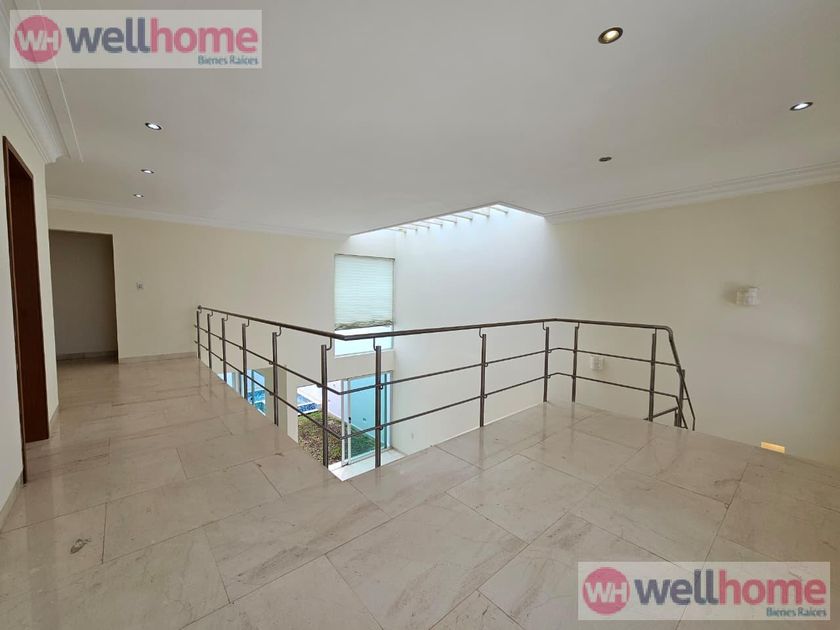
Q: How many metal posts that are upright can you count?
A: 12